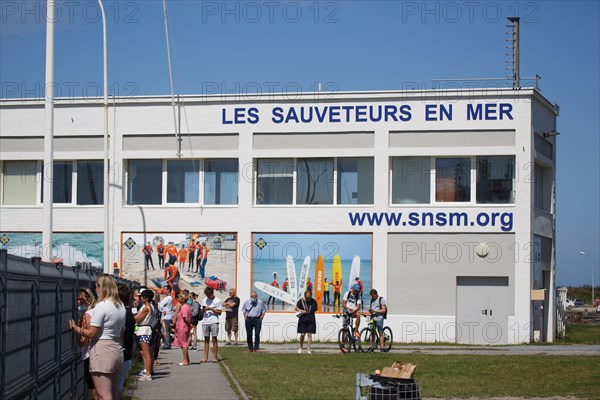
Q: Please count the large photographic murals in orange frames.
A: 2